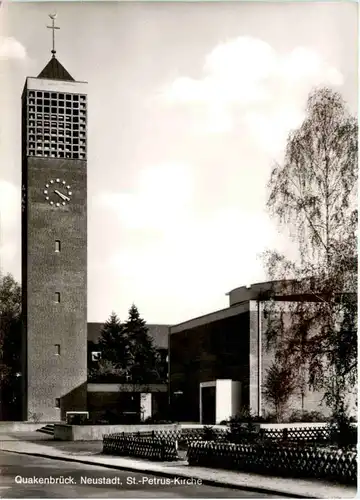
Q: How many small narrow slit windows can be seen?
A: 3